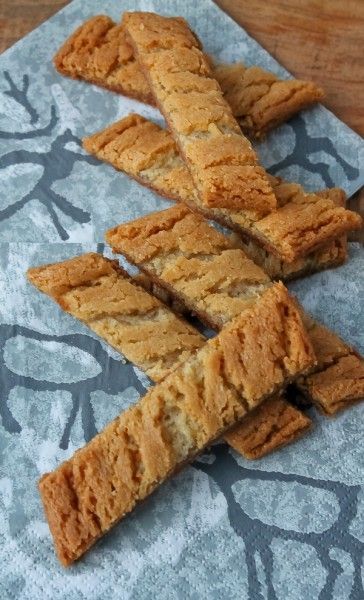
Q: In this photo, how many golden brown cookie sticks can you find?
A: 7